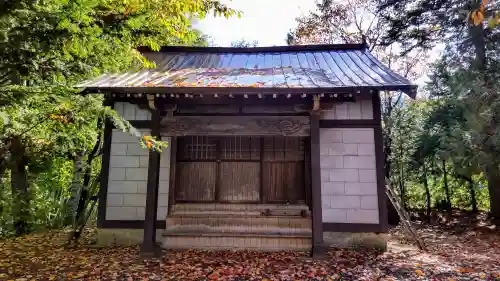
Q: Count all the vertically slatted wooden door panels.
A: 3